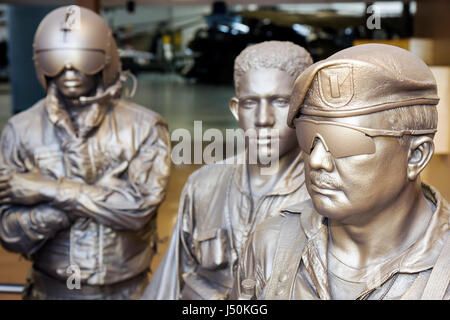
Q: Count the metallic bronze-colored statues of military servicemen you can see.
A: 3